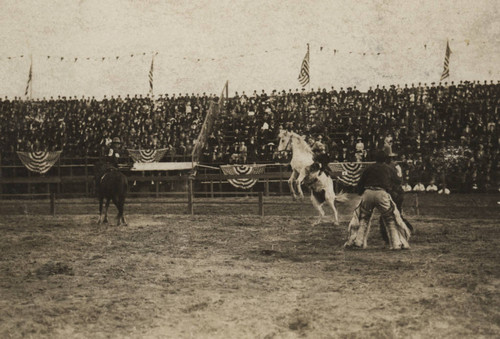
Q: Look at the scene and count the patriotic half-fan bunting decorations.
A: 4